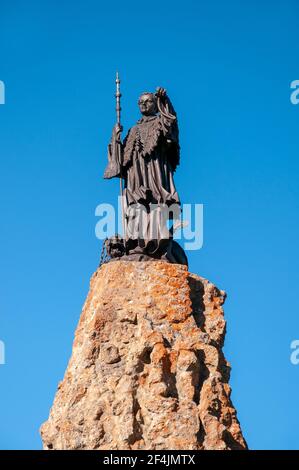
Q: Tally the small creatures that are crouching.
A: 1